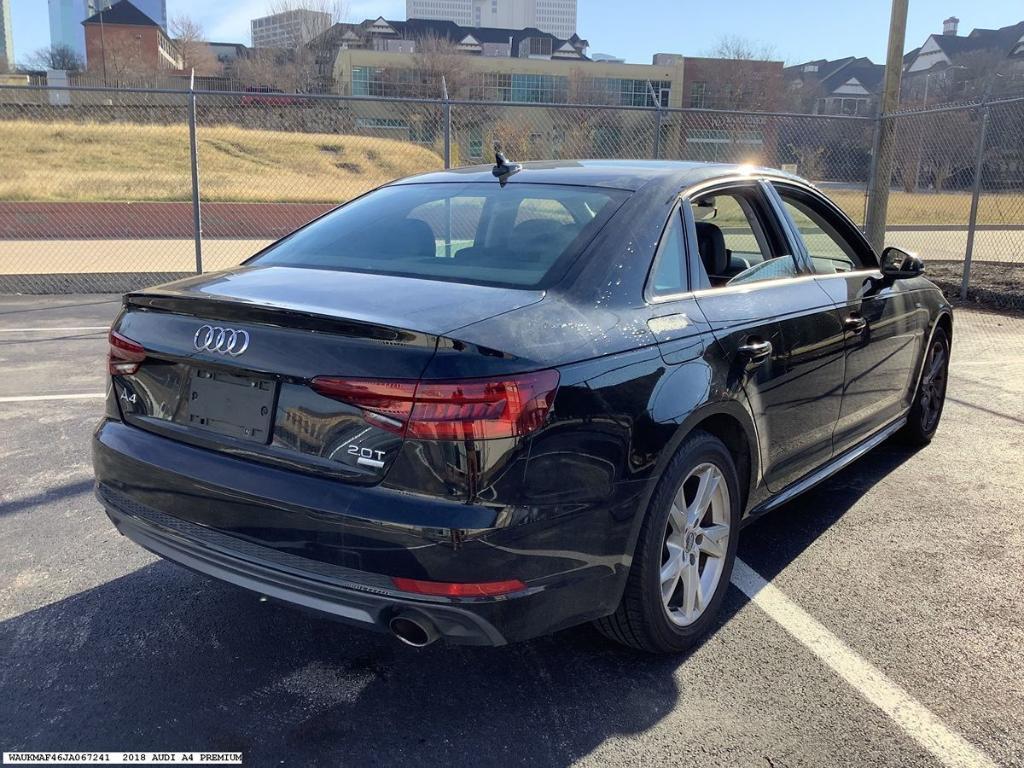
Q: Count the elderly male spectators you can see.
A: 0